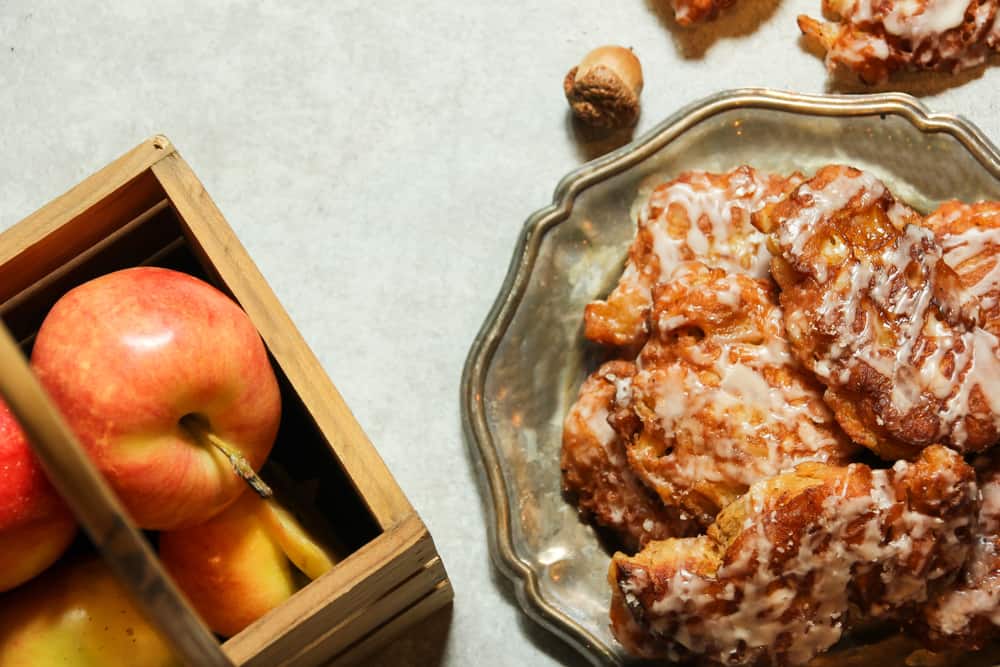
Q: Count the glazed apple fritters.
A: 9